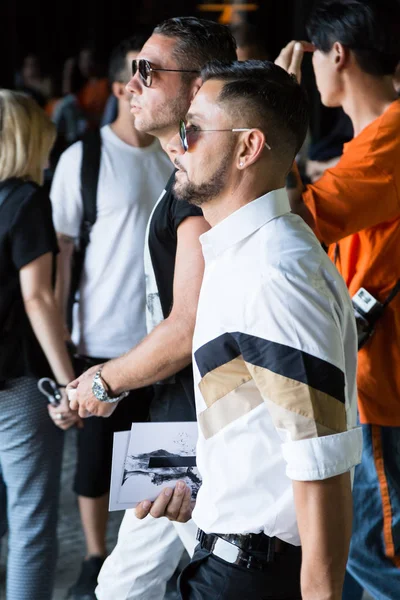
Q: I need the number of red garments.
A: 0